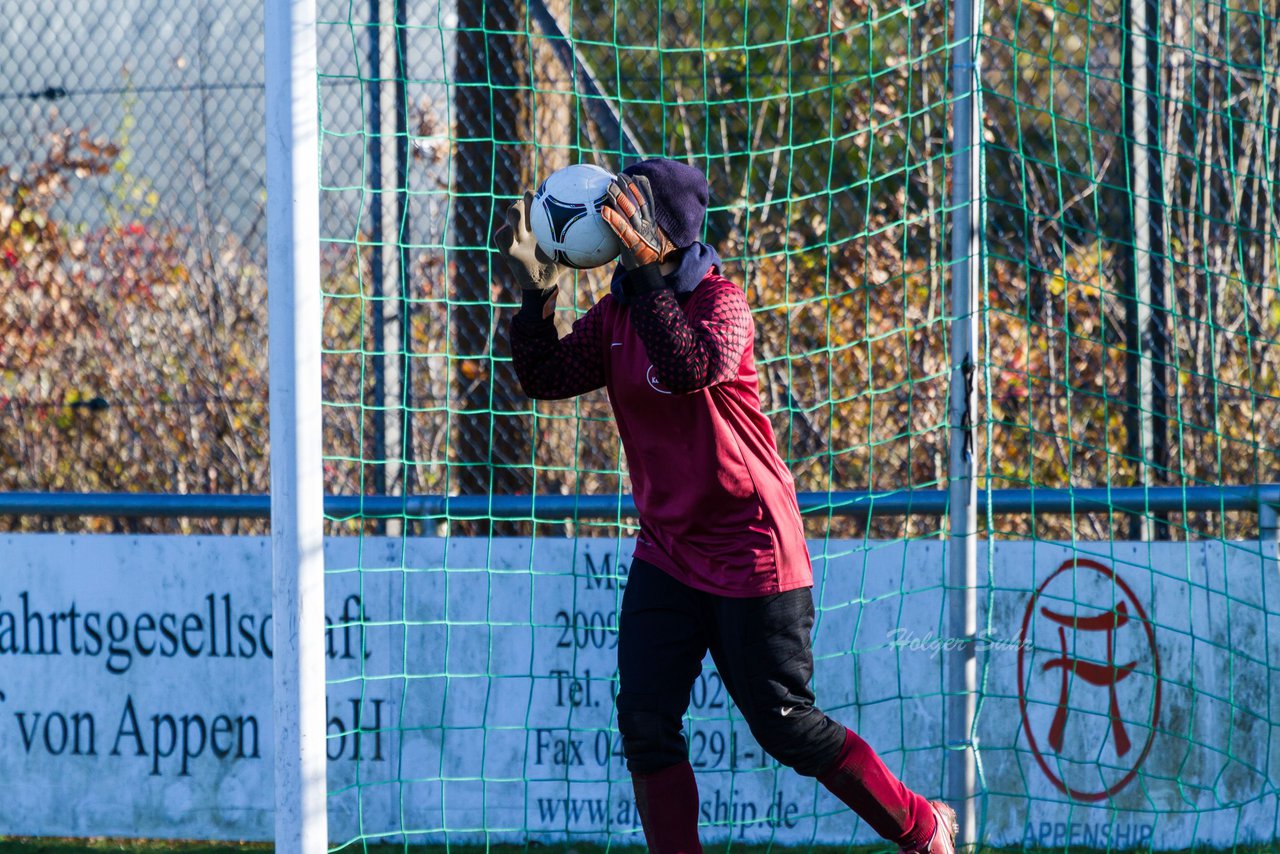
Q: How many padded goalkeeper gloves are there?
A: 2